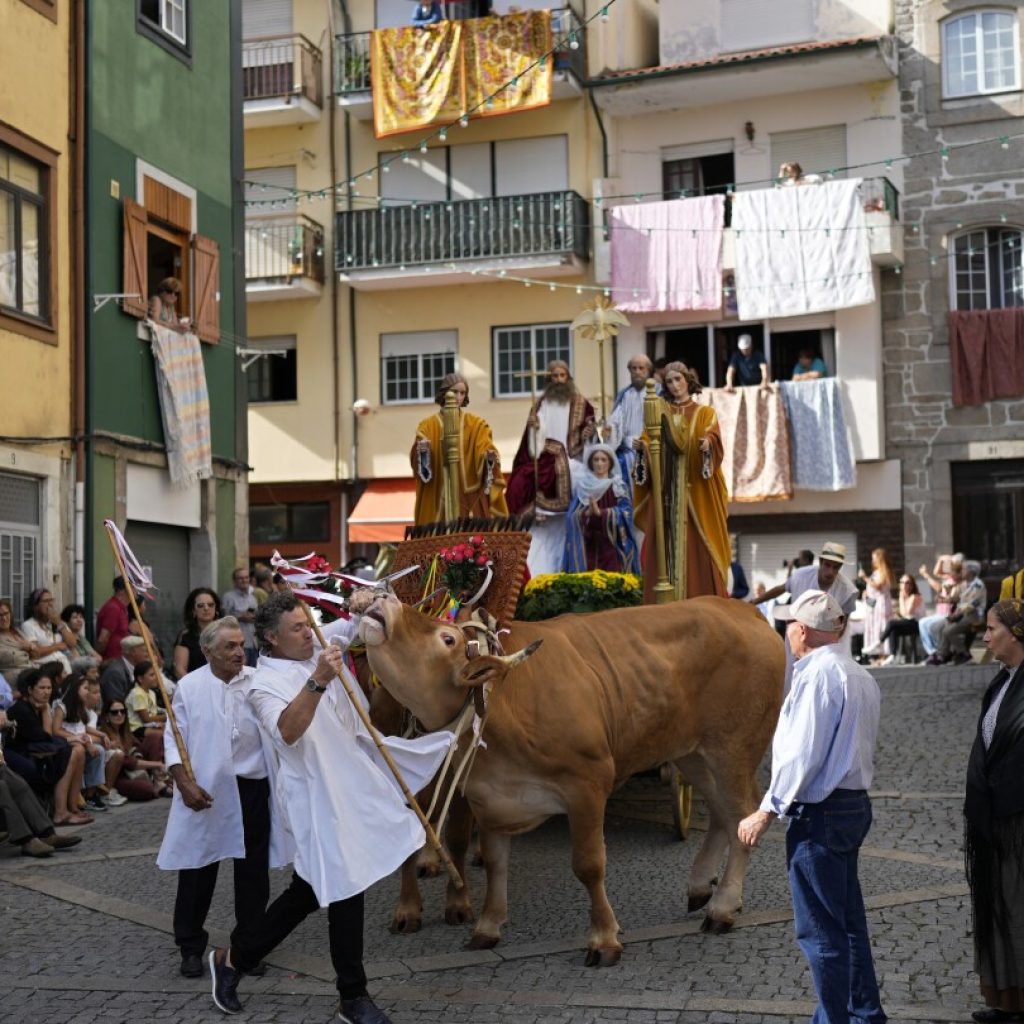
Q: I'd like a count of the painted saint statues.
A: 5